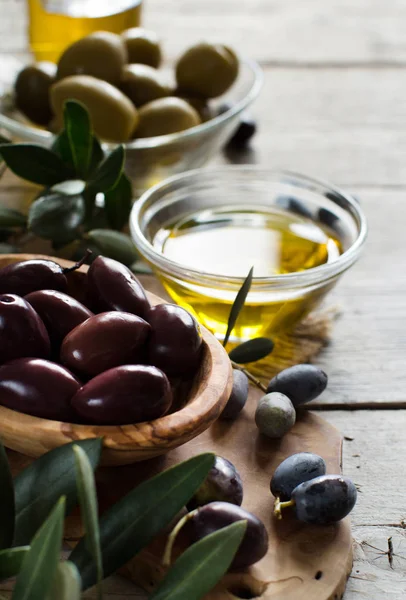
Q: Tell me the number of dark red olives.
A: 8